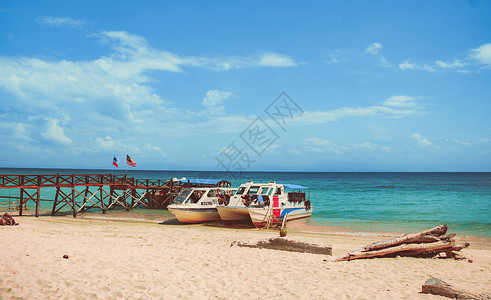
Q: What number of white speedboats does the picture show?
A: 3